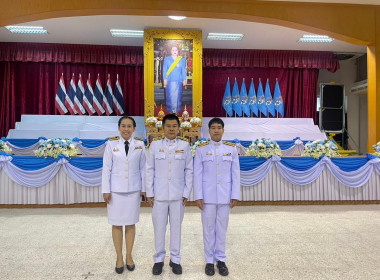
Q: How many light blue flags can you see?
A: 7